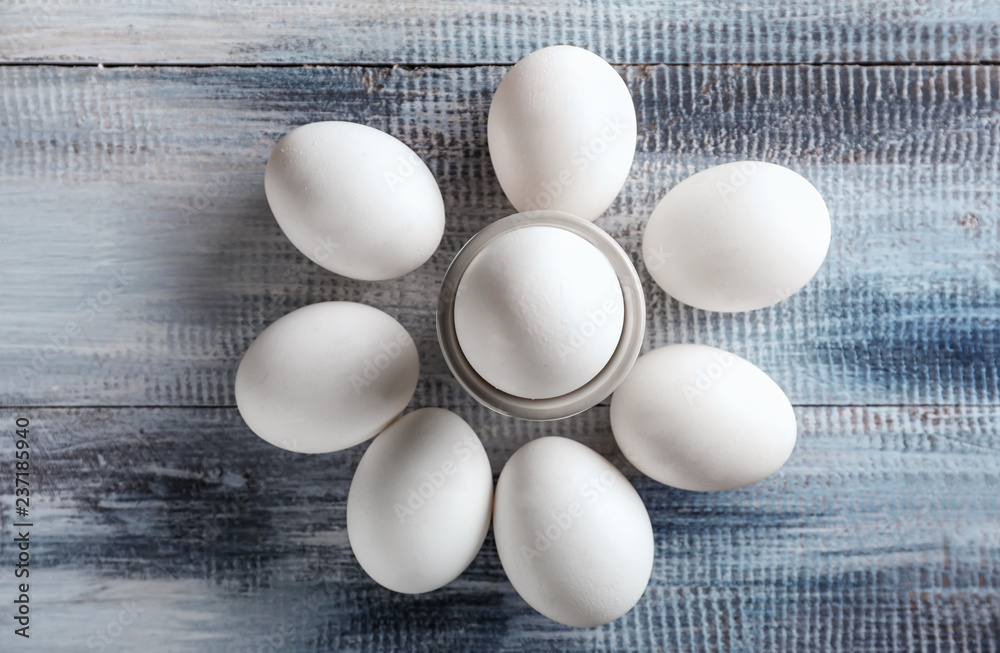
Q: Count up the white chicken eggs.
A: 8